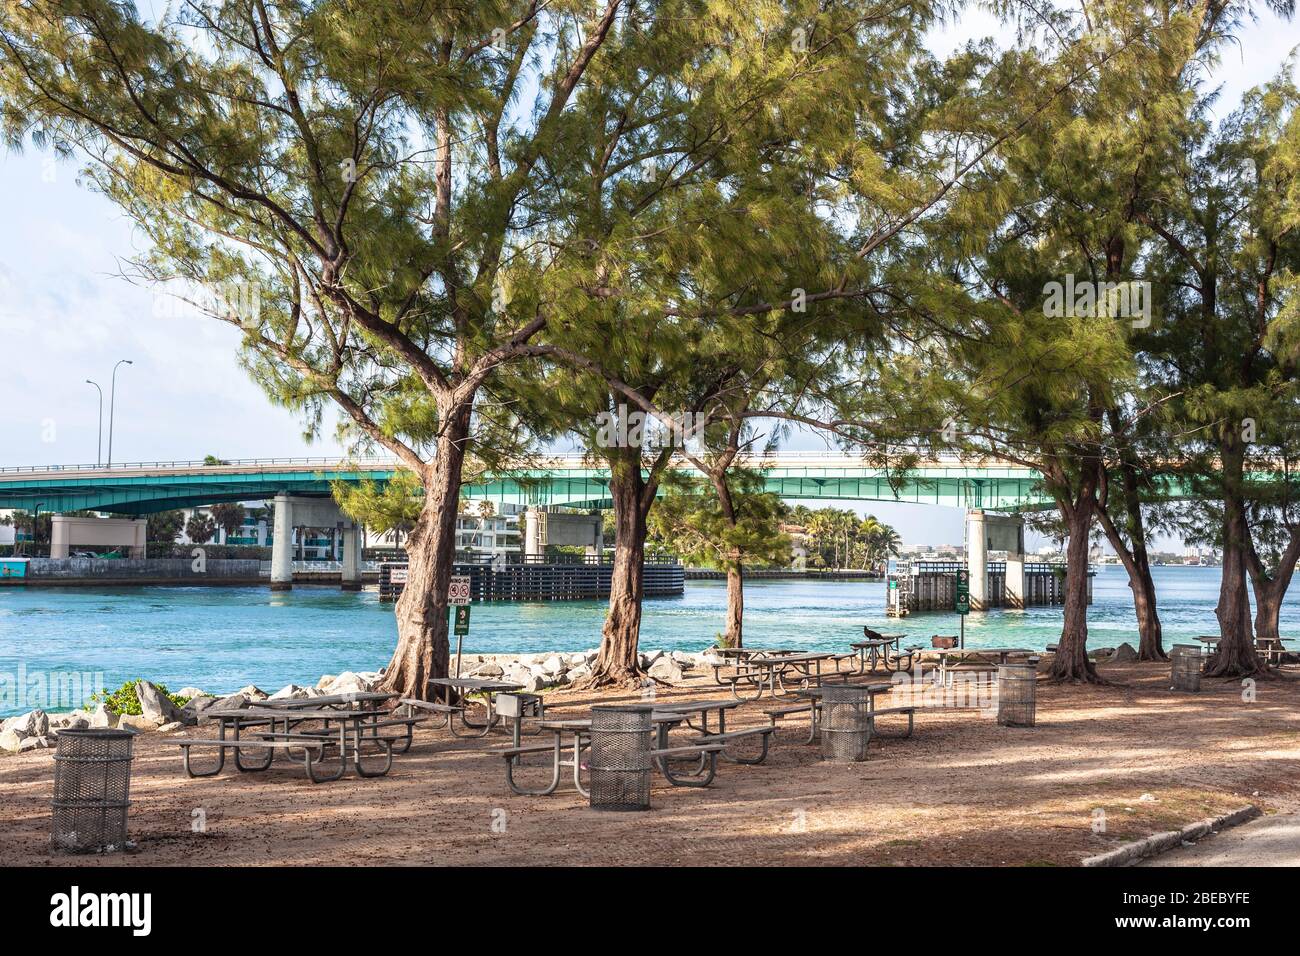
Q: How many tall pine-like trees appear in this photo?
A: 7